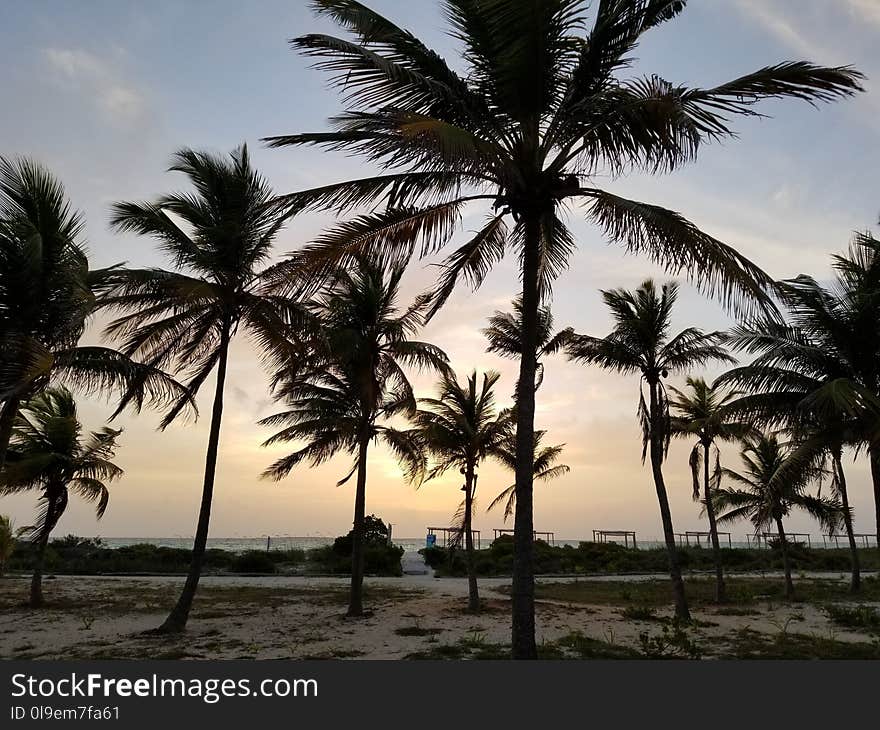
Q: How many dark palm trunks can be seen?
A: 11